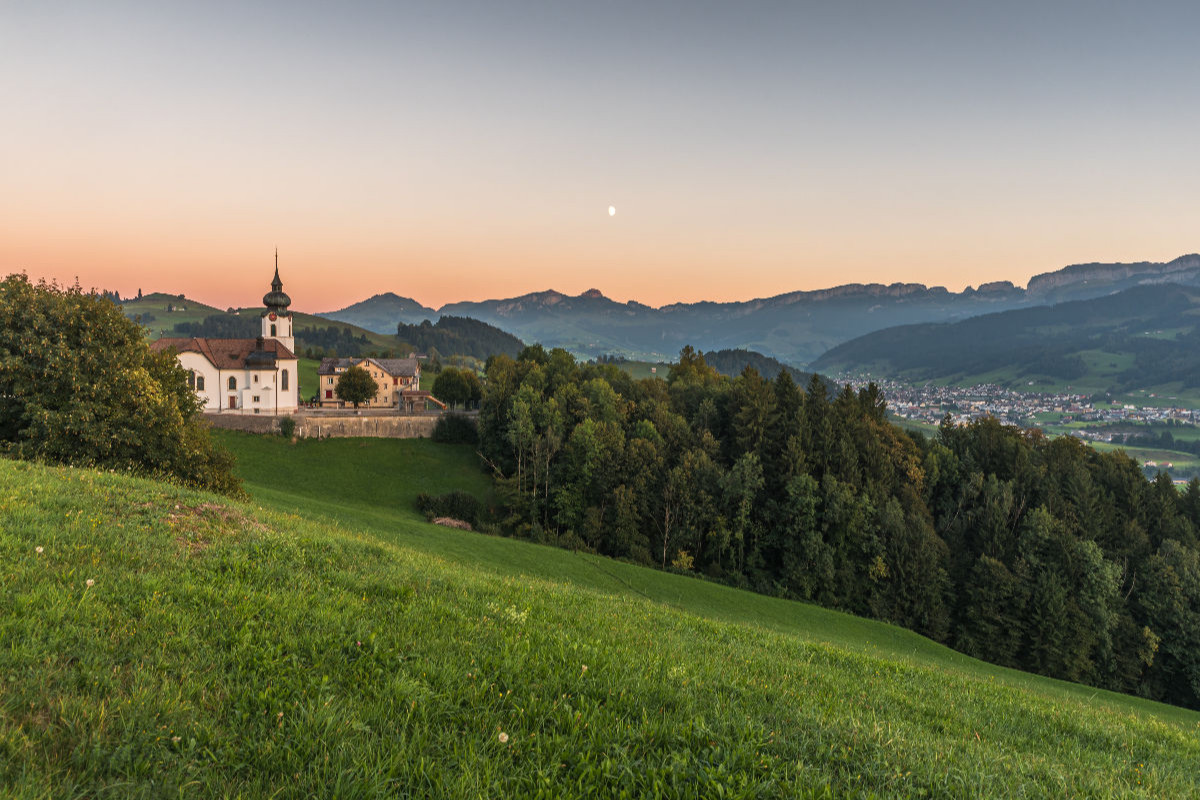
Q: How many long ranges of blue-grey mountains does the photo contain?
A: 1